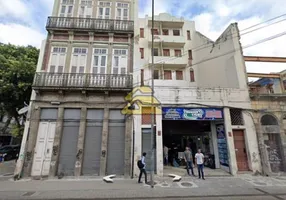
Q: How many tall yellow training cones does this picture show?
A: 0